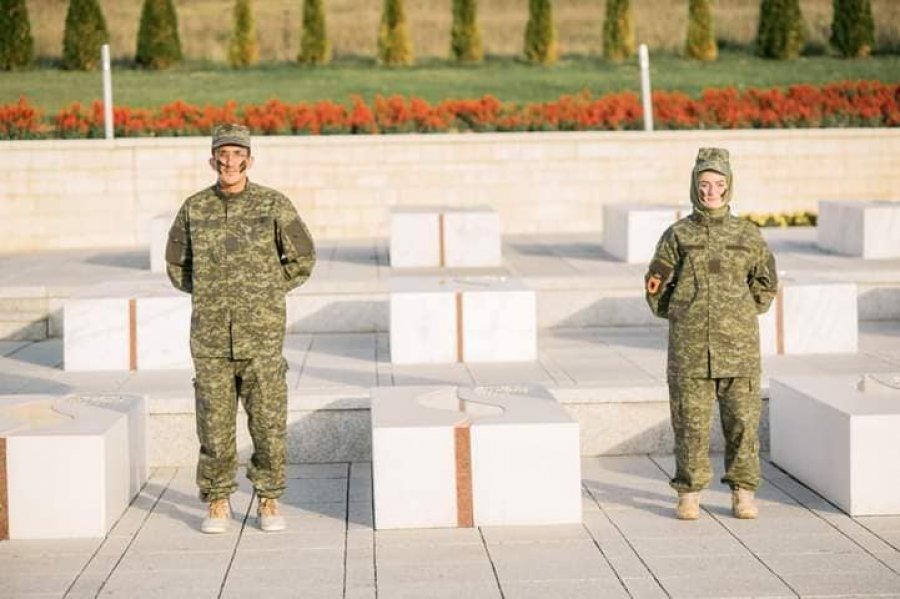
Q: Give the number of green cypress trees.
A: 12